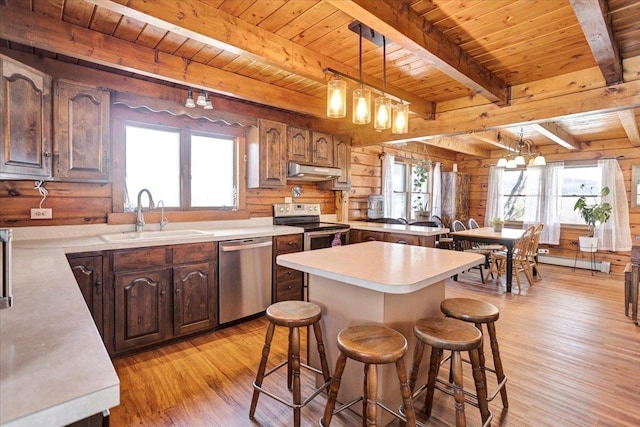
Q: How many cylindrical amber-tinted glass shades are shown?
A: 4